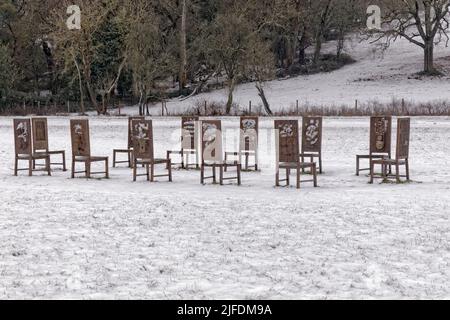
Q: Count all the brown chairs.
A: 12